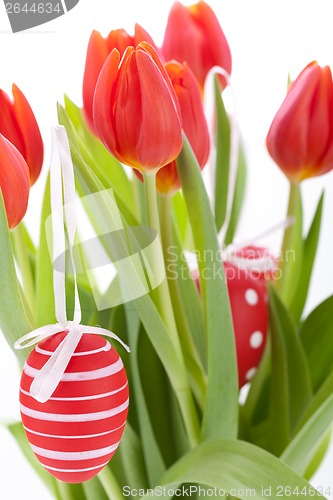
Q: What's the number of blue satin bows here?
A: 0